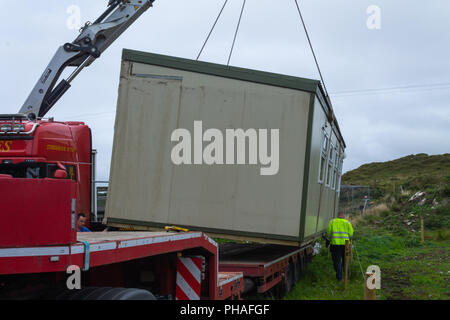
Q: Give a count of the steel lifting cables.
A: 3